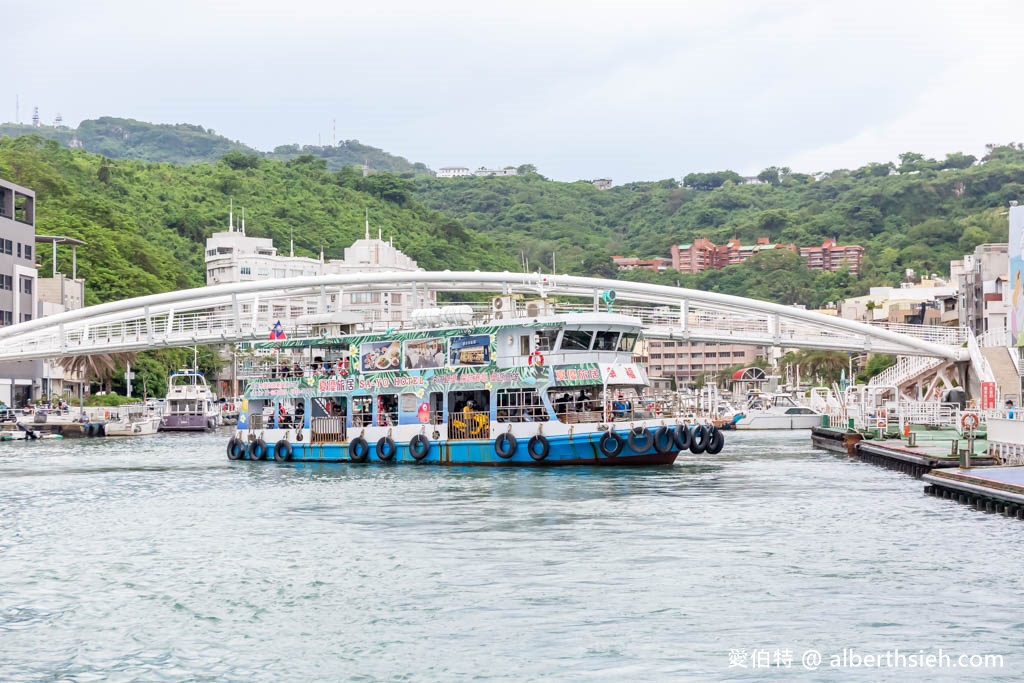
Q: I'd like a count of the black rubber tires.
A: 14